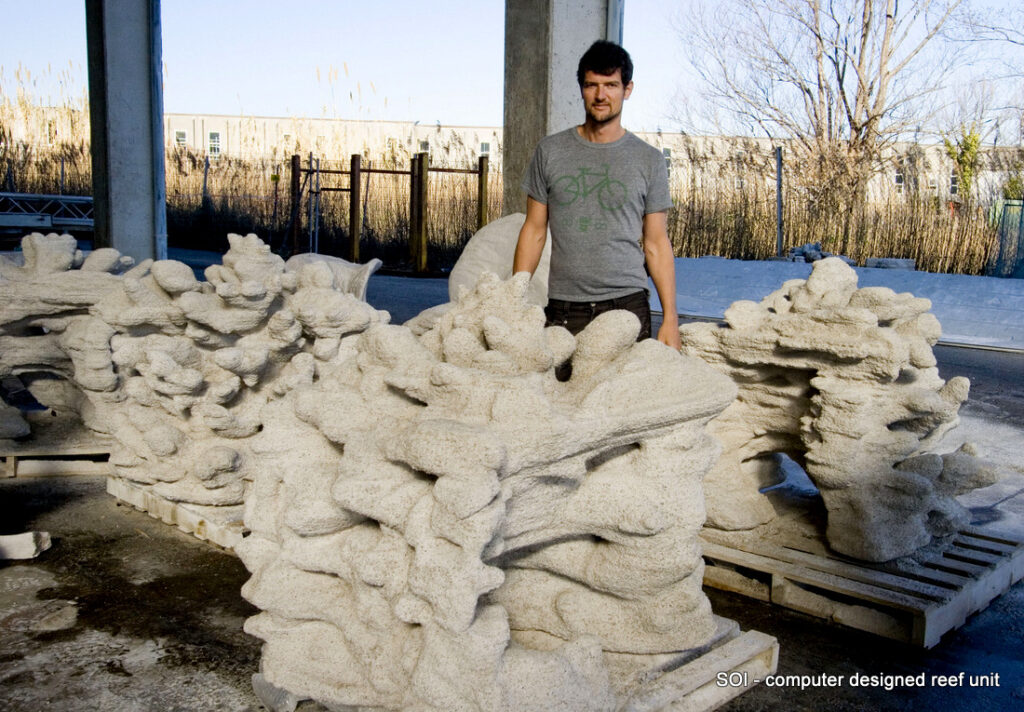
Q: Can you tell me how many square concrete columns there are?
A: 2